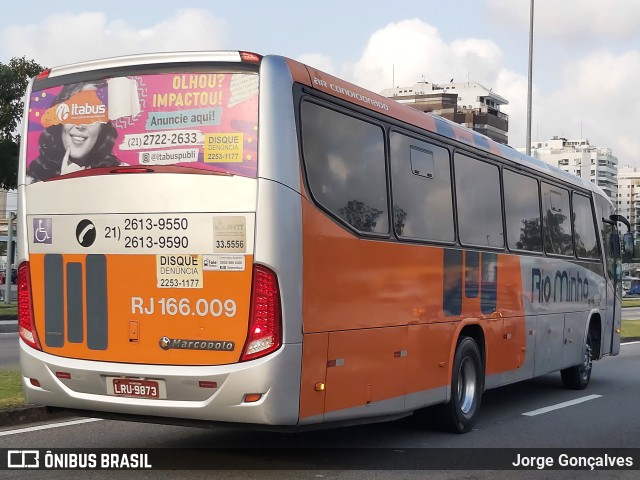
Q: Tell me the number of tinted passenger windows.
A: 6